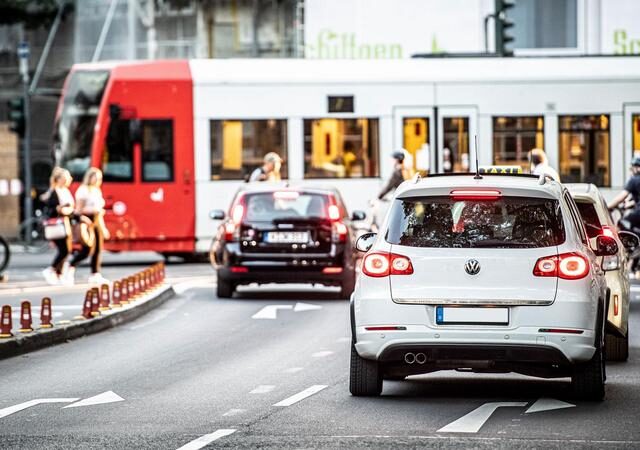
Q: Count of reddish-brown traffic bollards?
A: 15